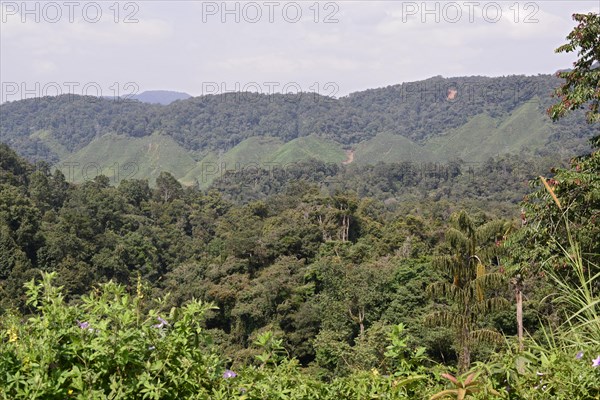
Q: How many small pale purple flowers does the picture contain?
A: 5